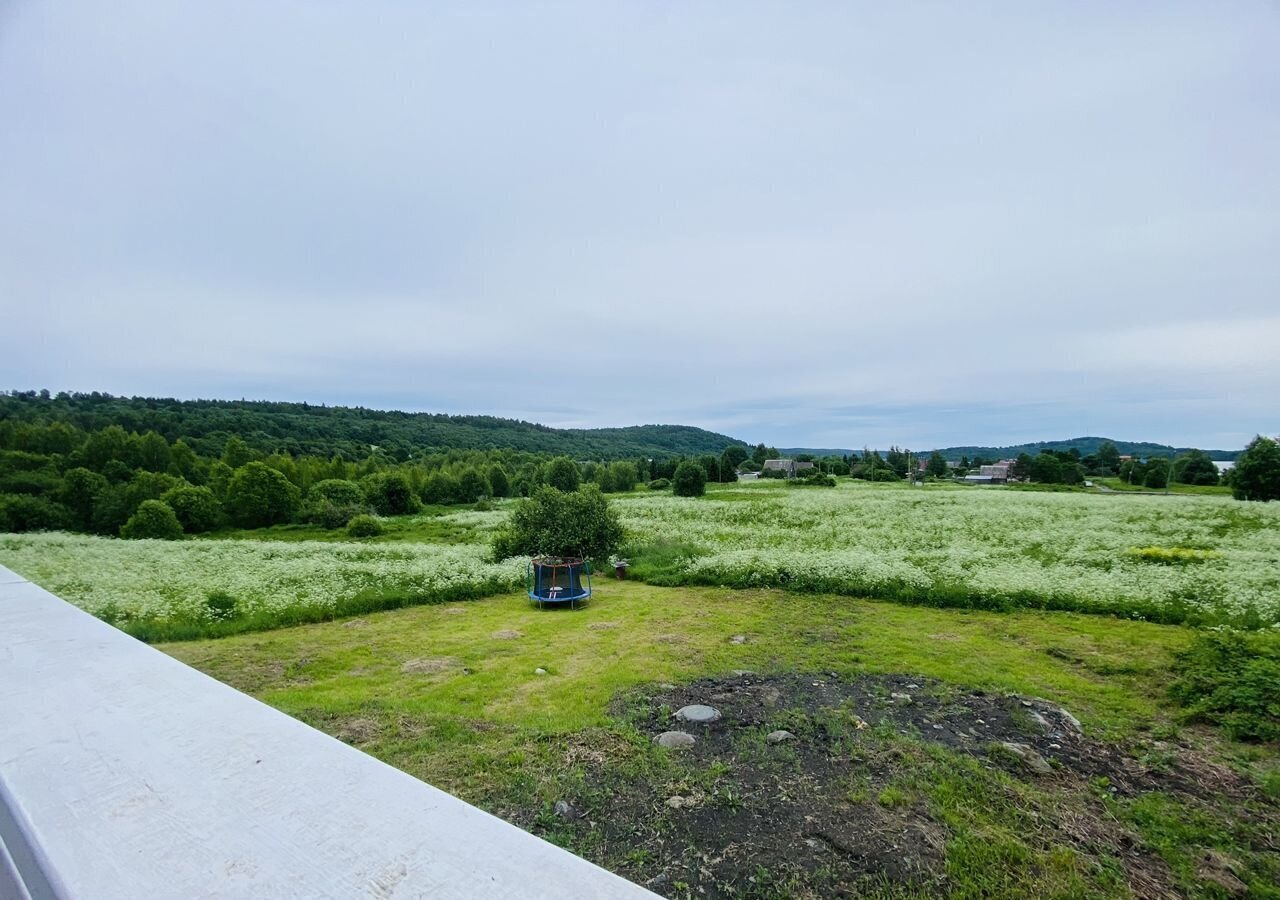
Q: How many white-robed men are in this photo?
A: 0